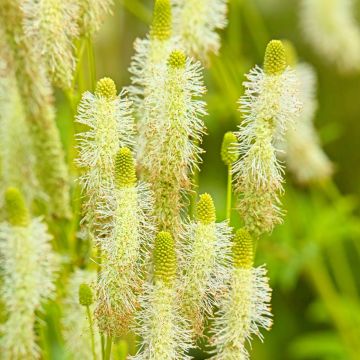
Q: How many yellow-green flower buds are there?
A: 11